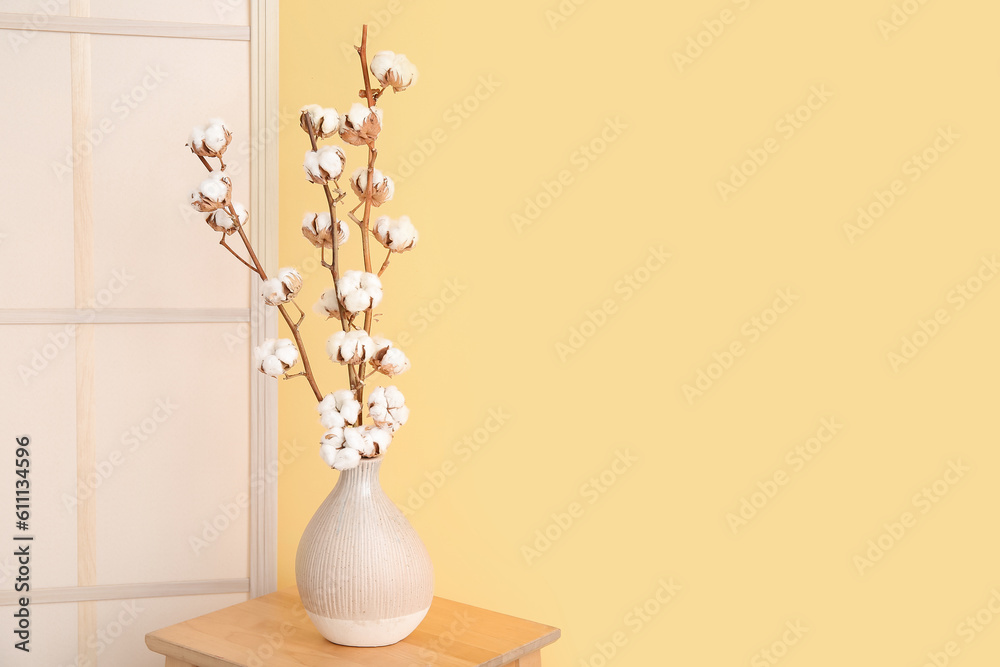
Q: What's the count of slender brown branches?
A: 3